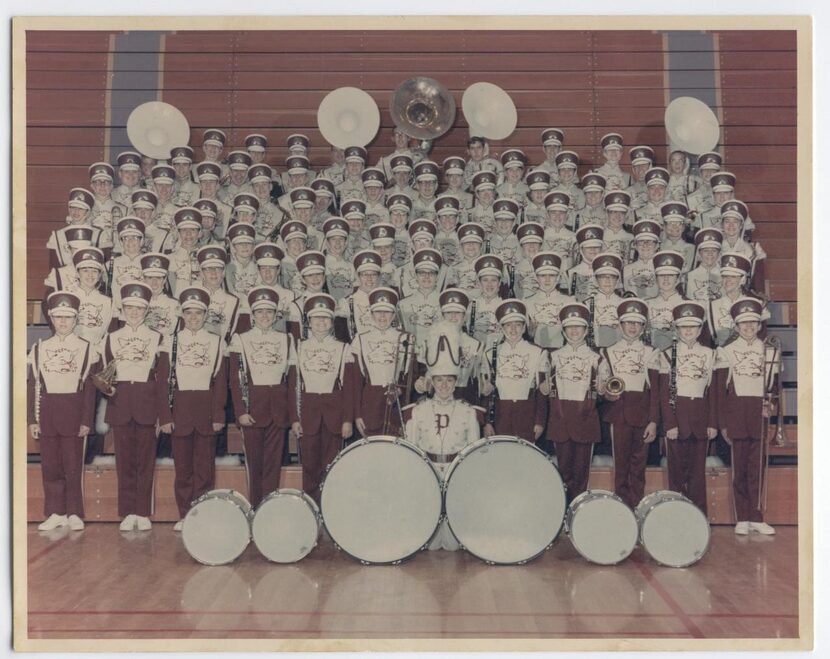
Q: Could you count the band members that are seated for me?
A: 1